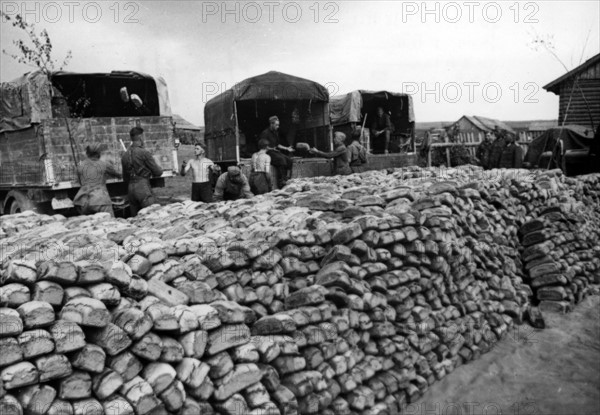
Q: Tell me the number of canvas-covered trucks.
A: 3